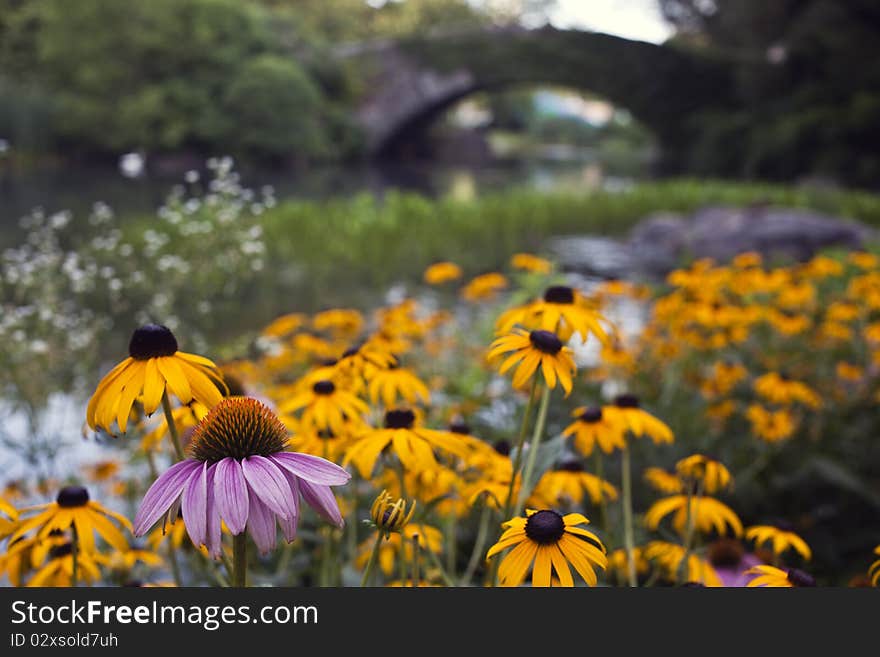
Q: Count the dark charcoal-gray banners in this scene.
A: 1